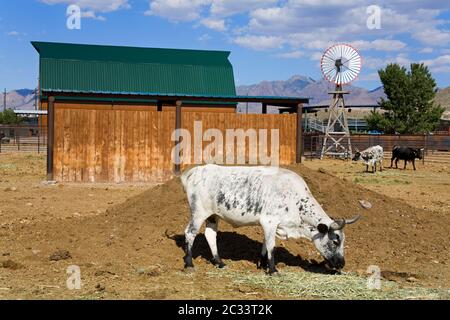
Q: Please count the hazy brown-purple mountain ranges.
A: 1